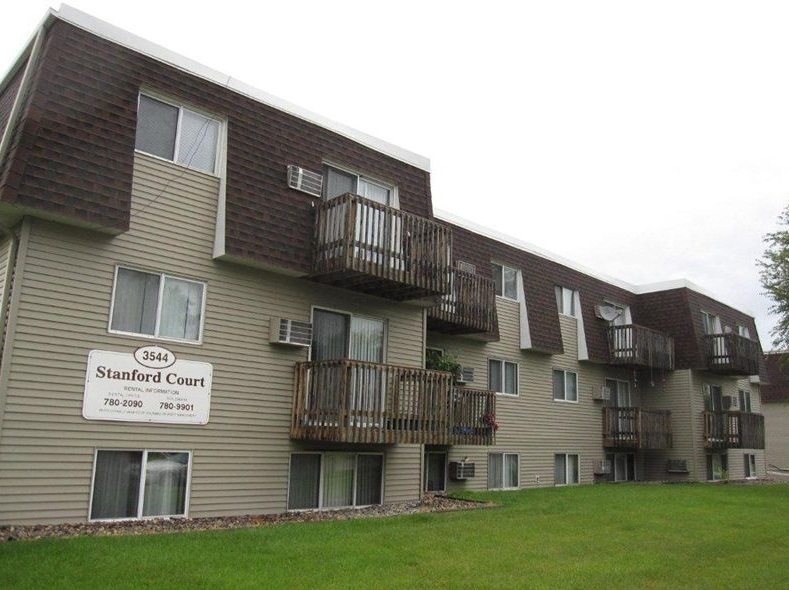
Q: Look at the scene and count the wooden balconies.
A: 8